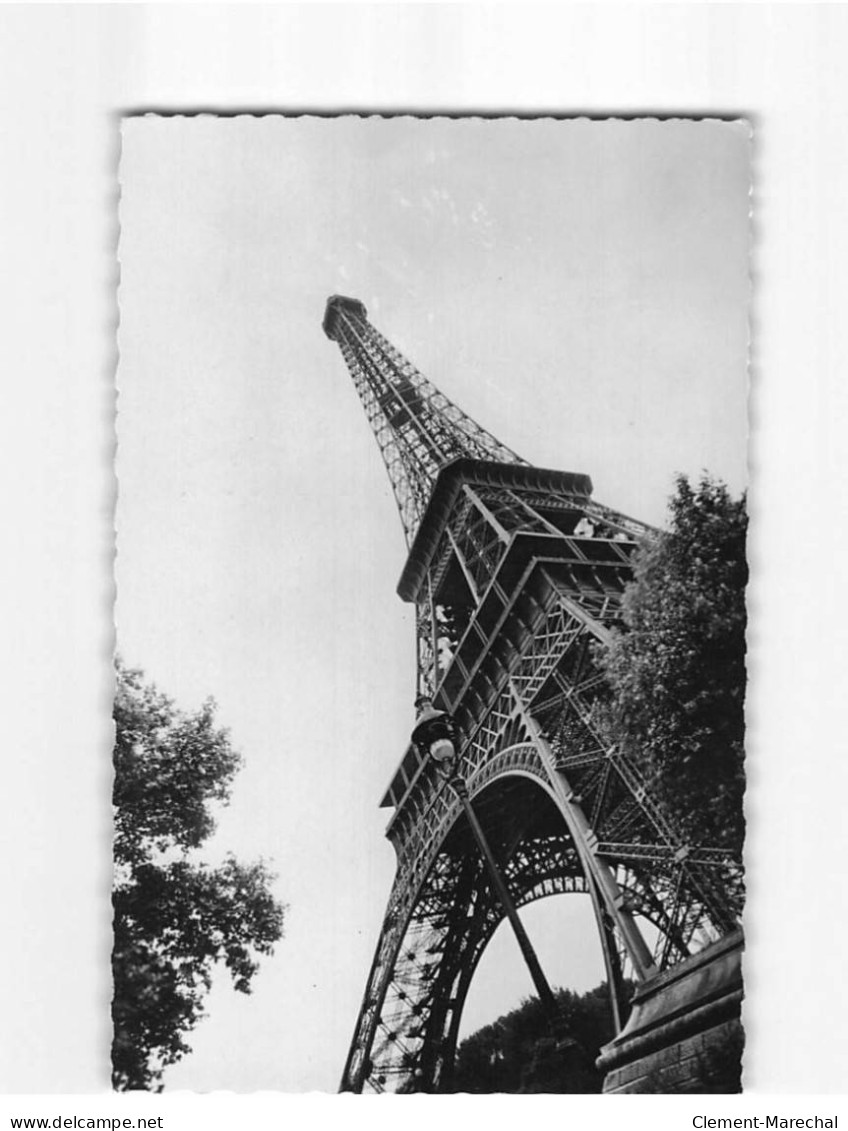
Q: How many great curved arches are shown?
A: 2